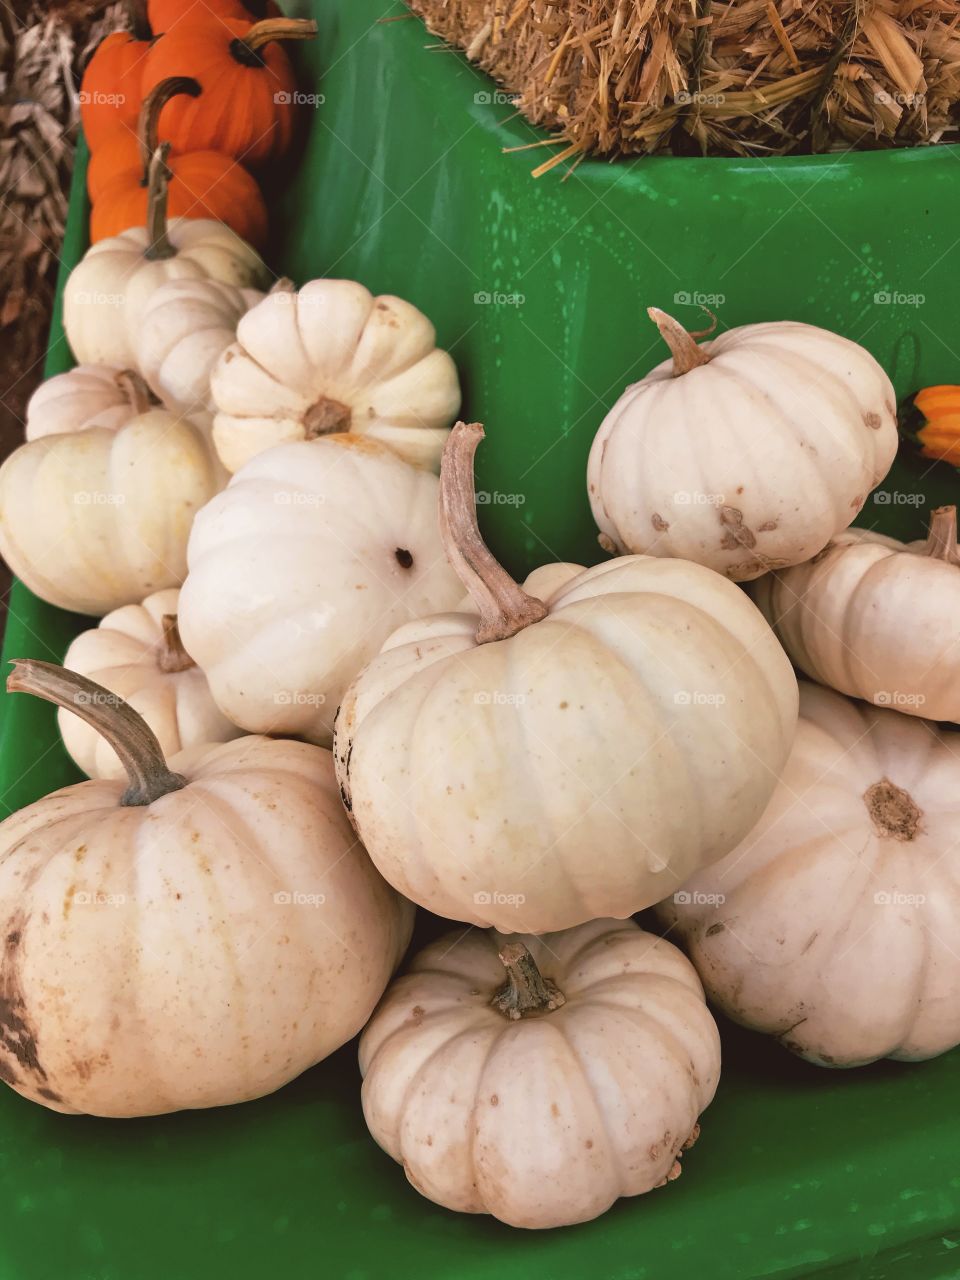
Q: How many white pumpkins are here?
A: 13